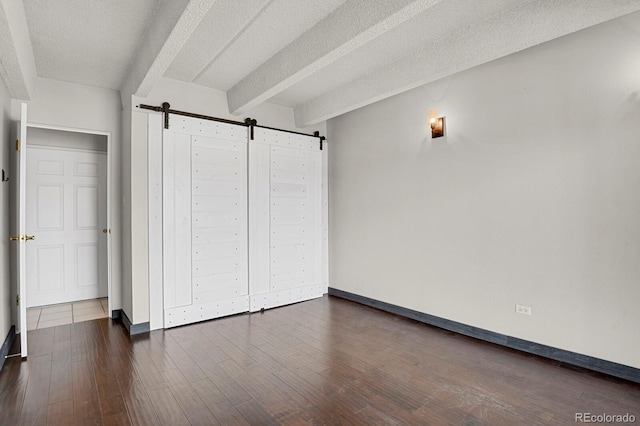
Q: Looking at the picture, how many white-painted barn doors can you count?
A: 2